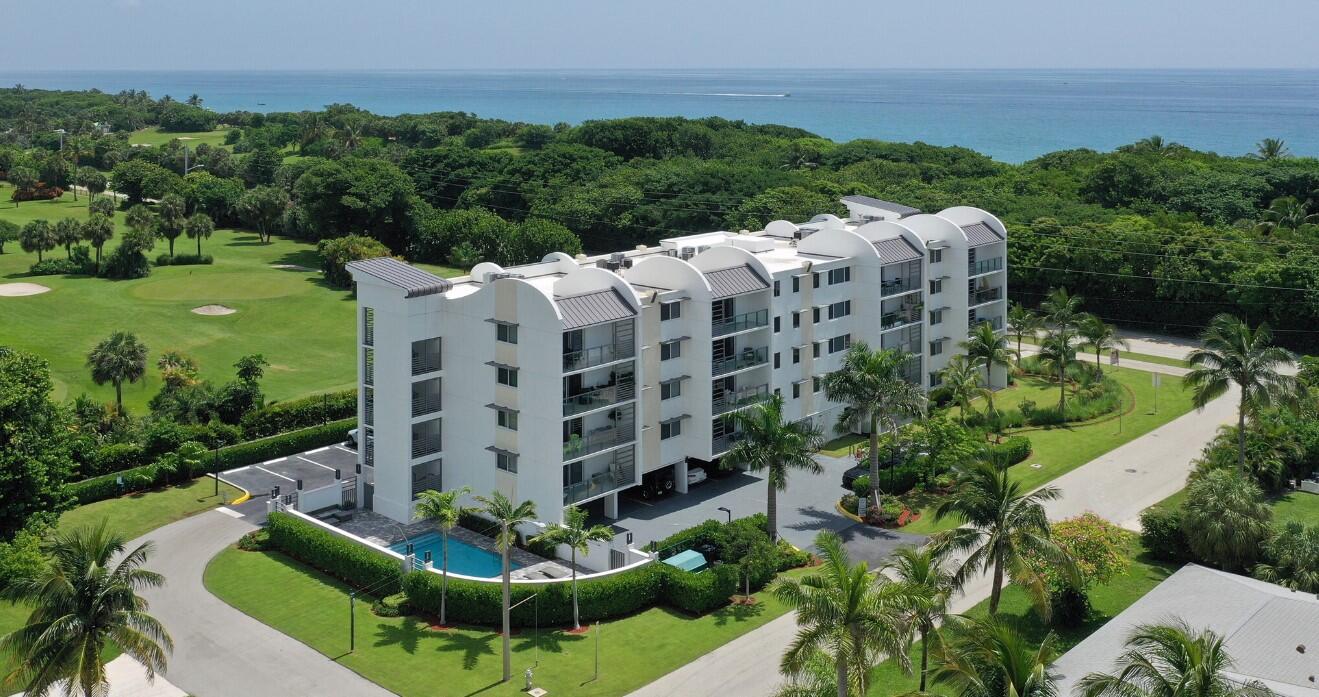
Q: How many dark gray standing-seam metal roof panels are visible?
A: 6